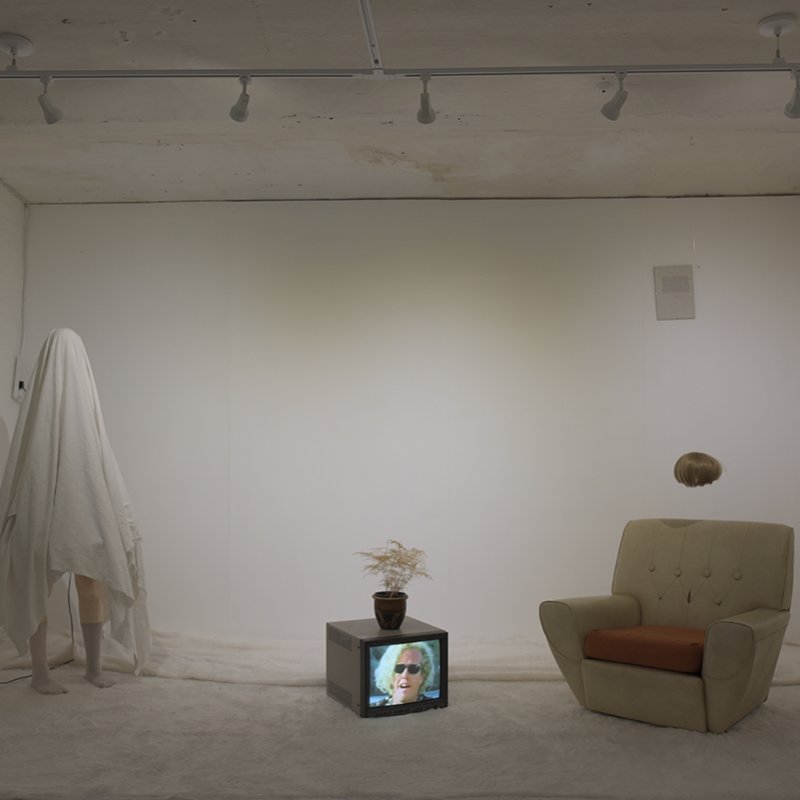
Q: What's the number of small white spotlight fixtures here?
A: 5